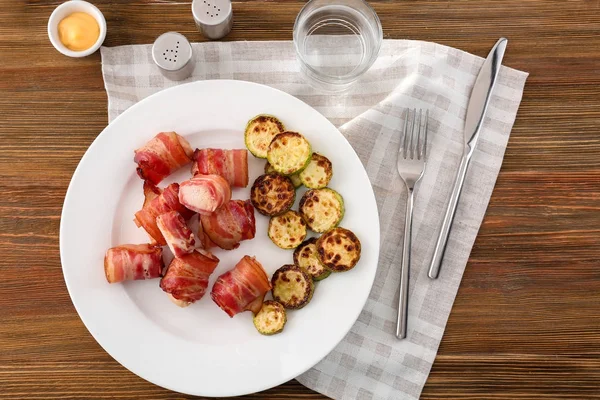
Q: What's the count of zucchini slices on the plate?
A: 11